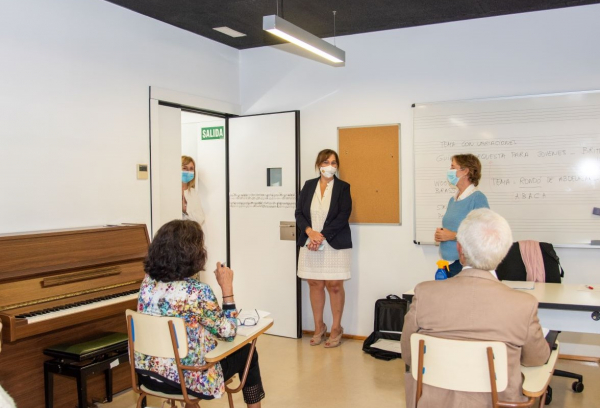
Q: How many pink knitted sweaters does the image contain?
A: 0